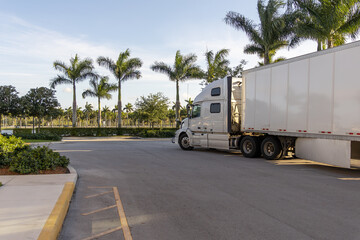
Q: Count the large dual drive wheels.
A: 2